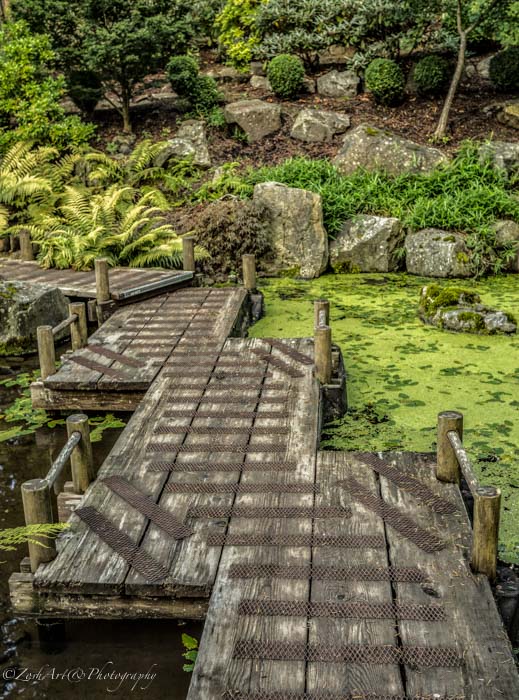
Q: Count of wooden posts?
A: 12